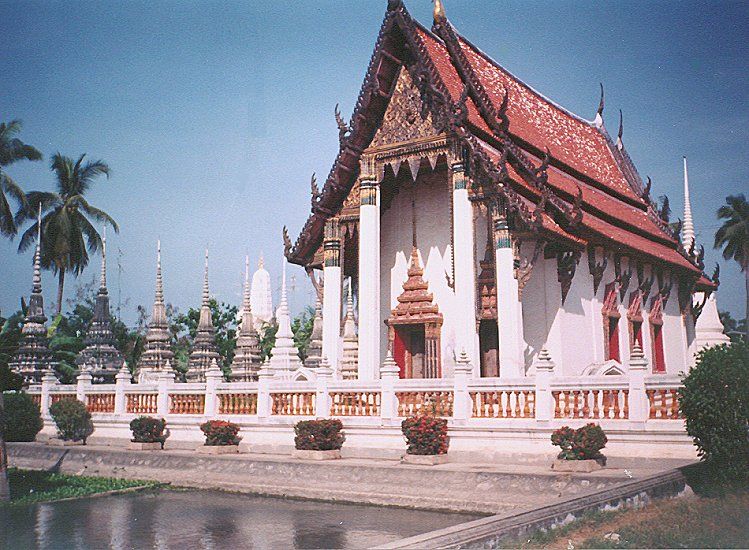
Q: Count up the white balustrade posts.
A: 11